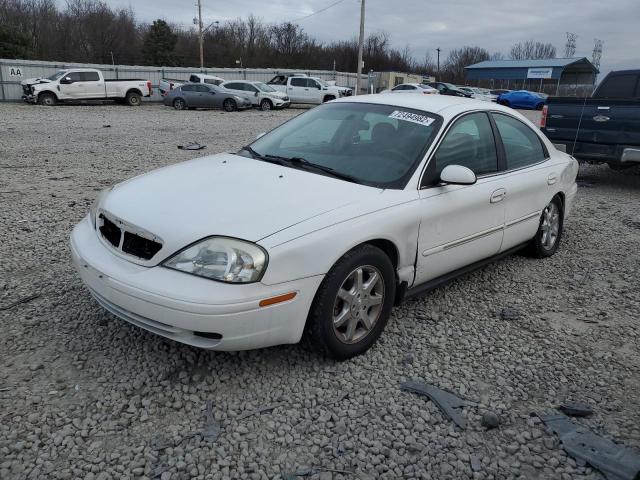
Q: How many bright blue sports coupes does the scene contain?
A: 1